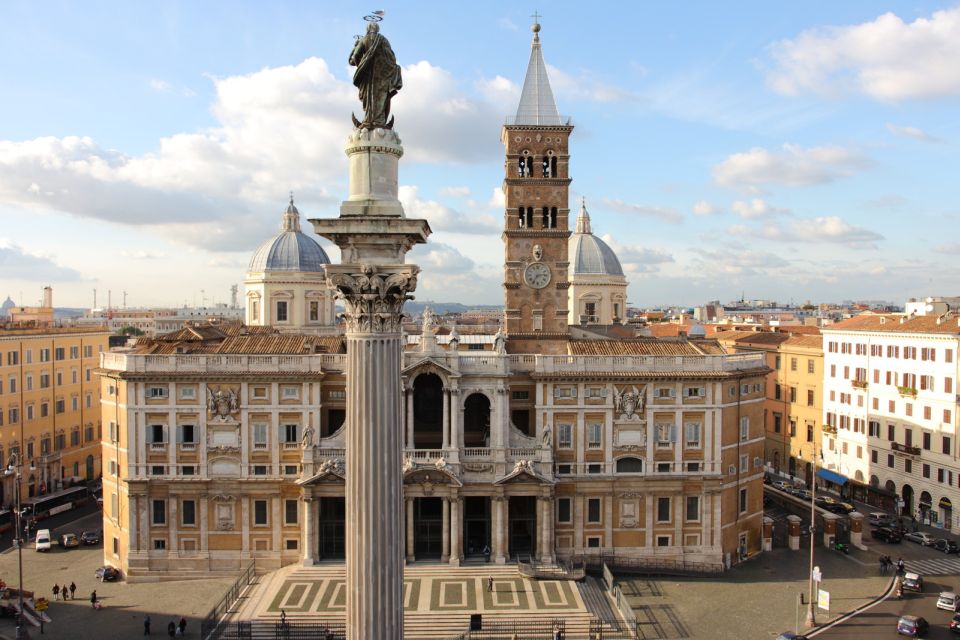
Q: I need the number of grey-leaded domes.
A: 2